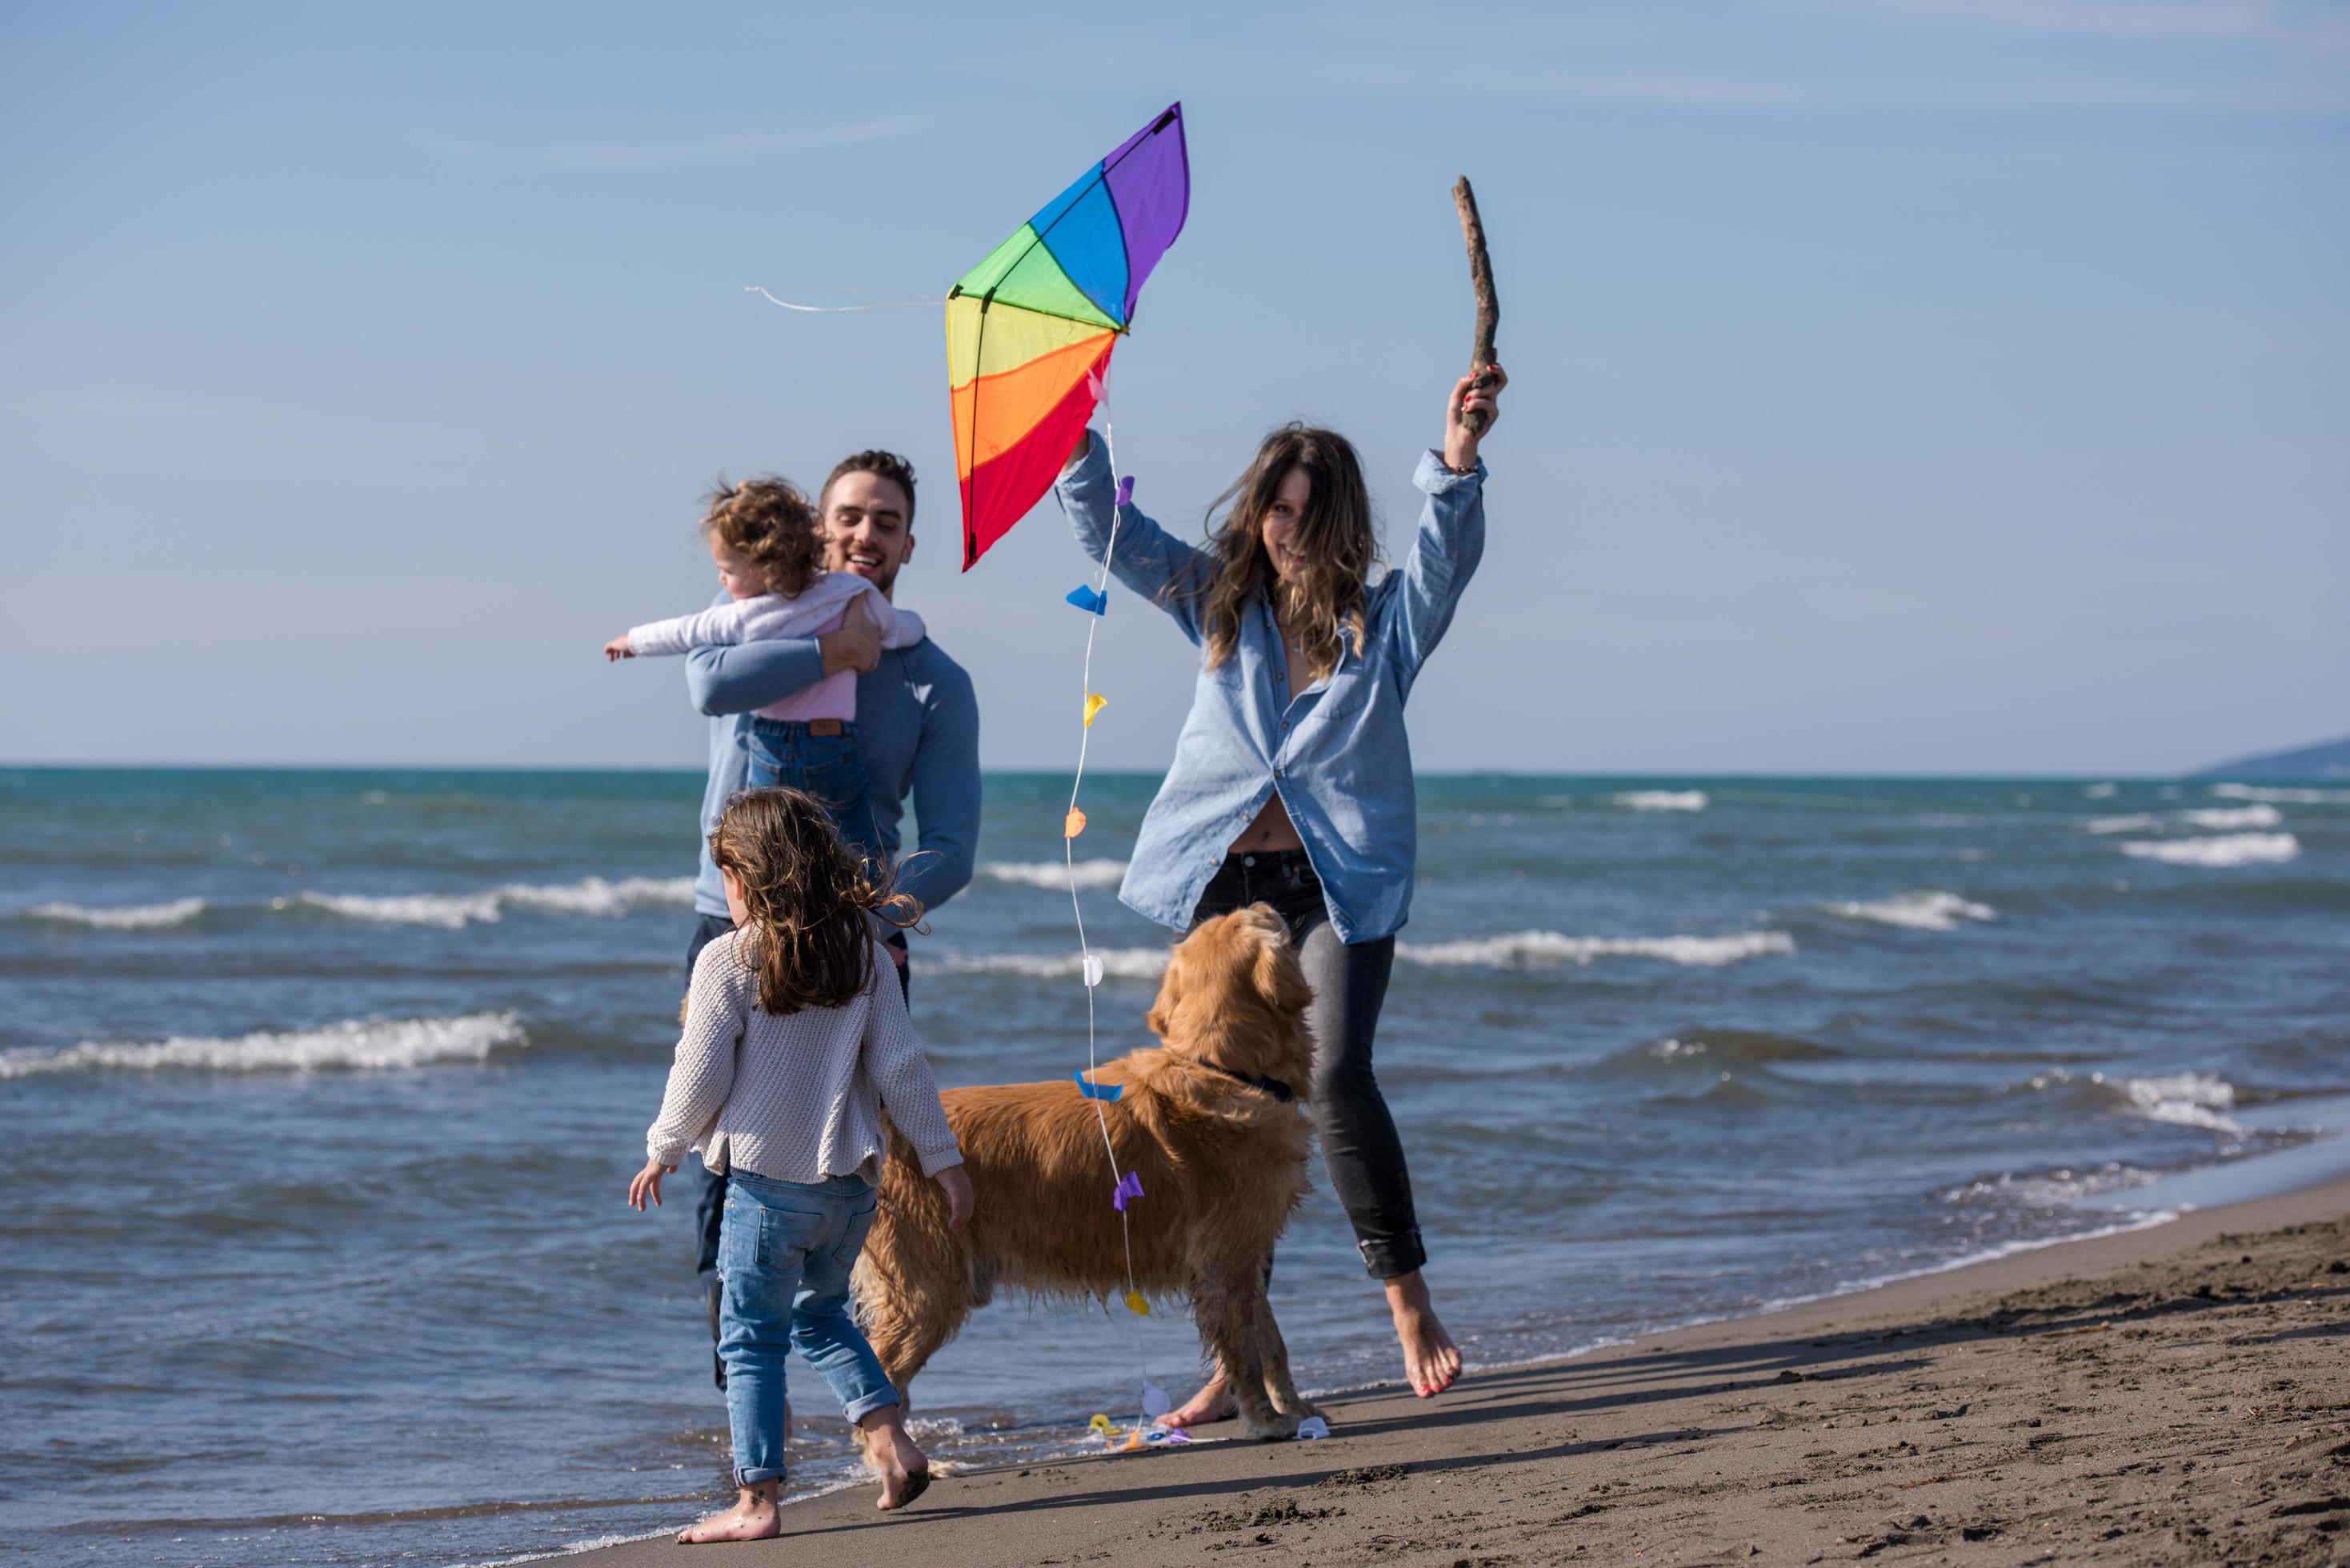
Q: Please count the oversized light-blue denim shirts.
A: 1